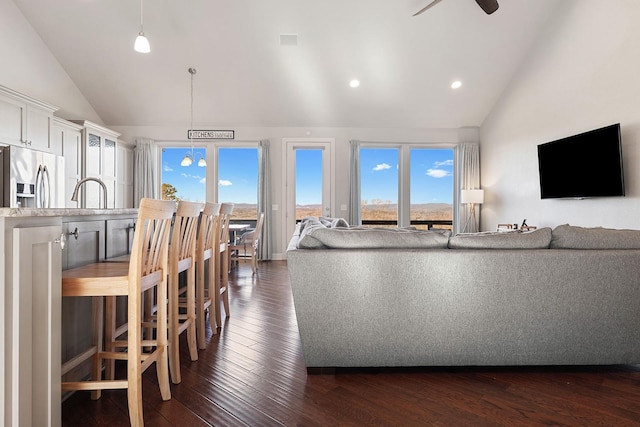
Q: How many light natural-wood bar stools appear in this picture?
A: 4